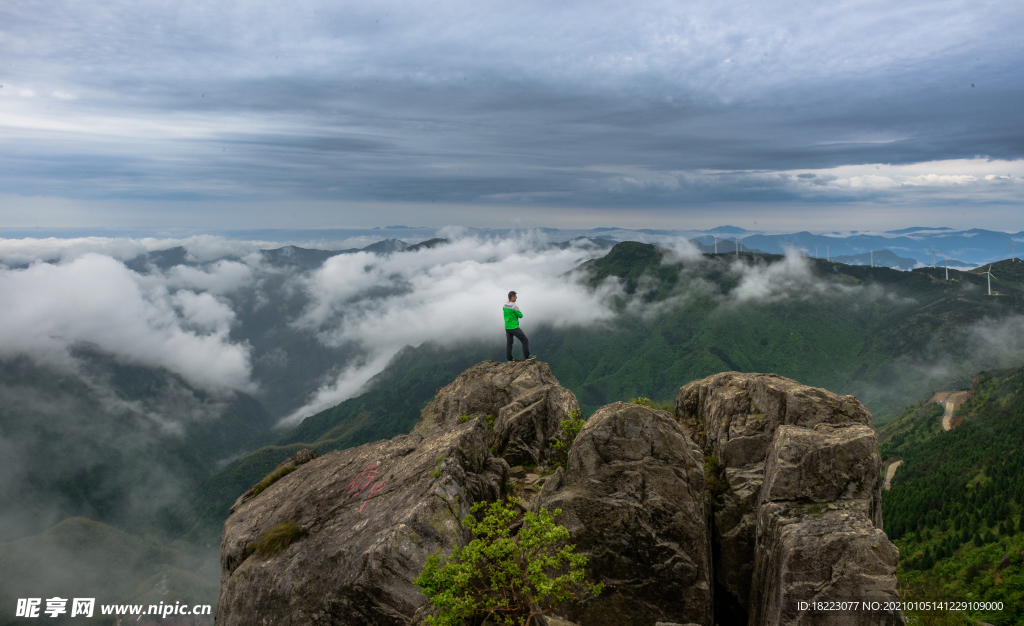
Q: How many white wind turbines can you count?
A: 11